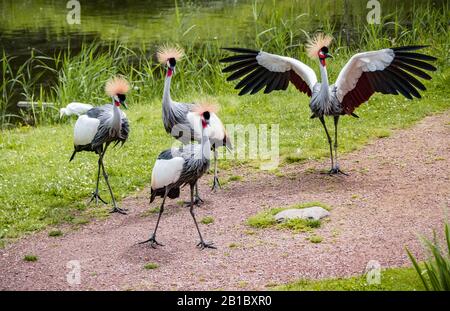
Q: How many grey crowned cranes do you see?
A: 4